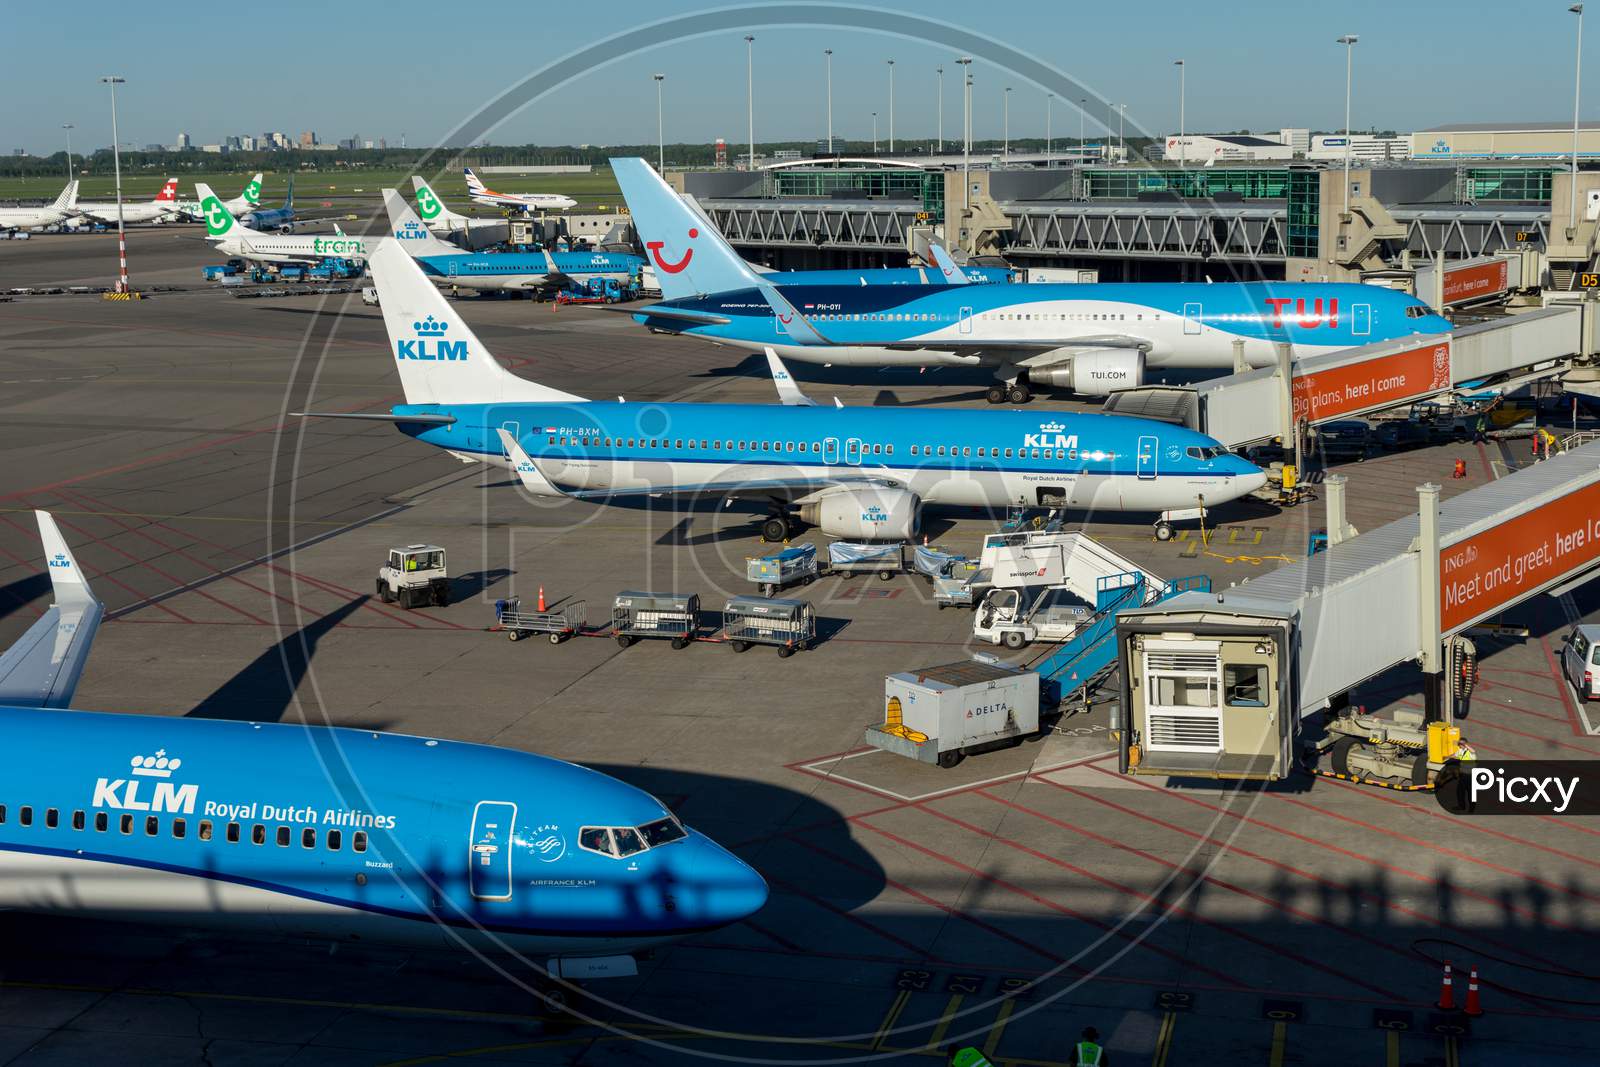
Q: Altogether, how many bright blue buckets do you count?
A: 0